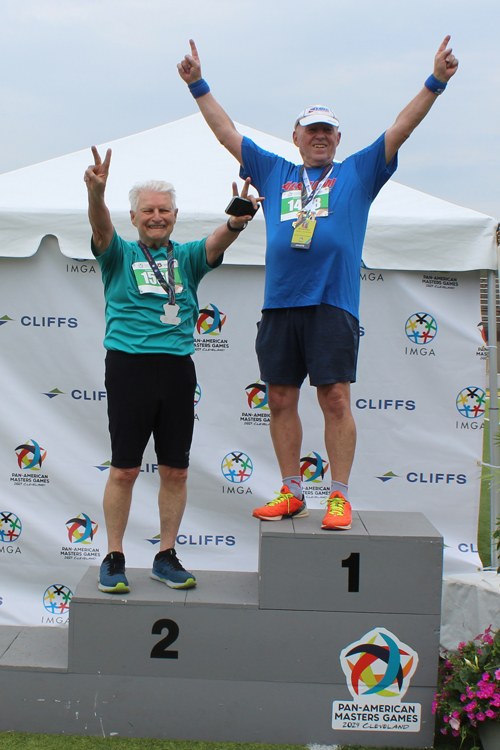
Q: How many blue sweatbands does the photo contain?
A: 2